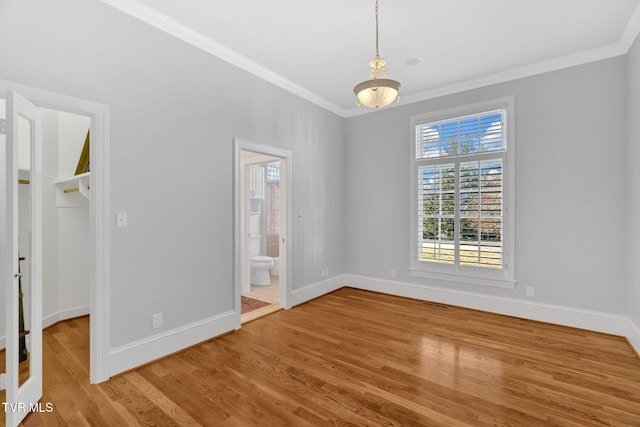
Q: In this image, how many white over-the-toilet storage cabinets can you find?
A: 1